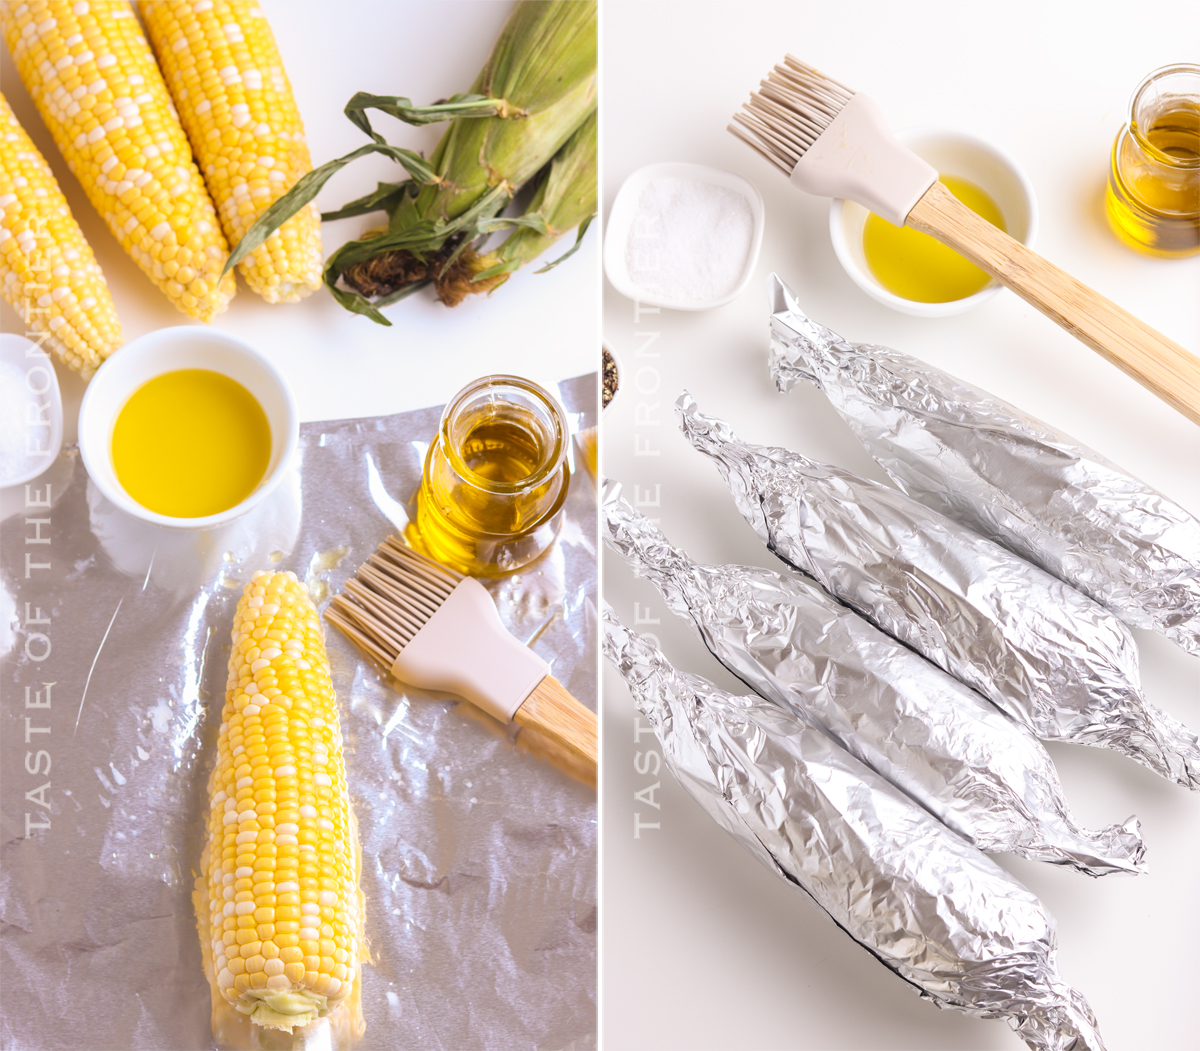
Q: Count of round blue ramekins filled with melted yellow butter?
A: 0